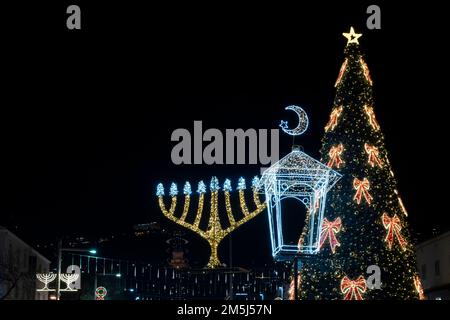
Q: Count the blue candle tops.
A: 8